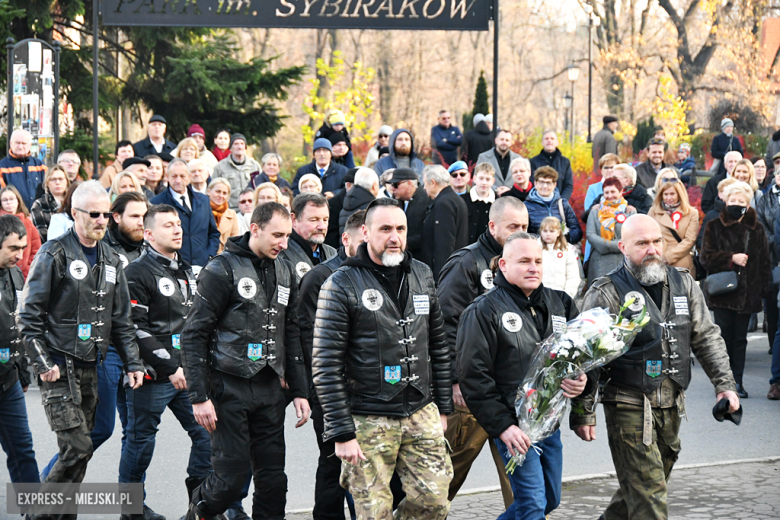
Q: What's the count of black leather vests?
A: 11